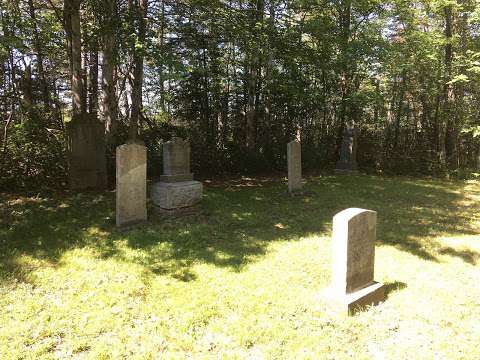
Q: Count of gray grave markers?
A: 6